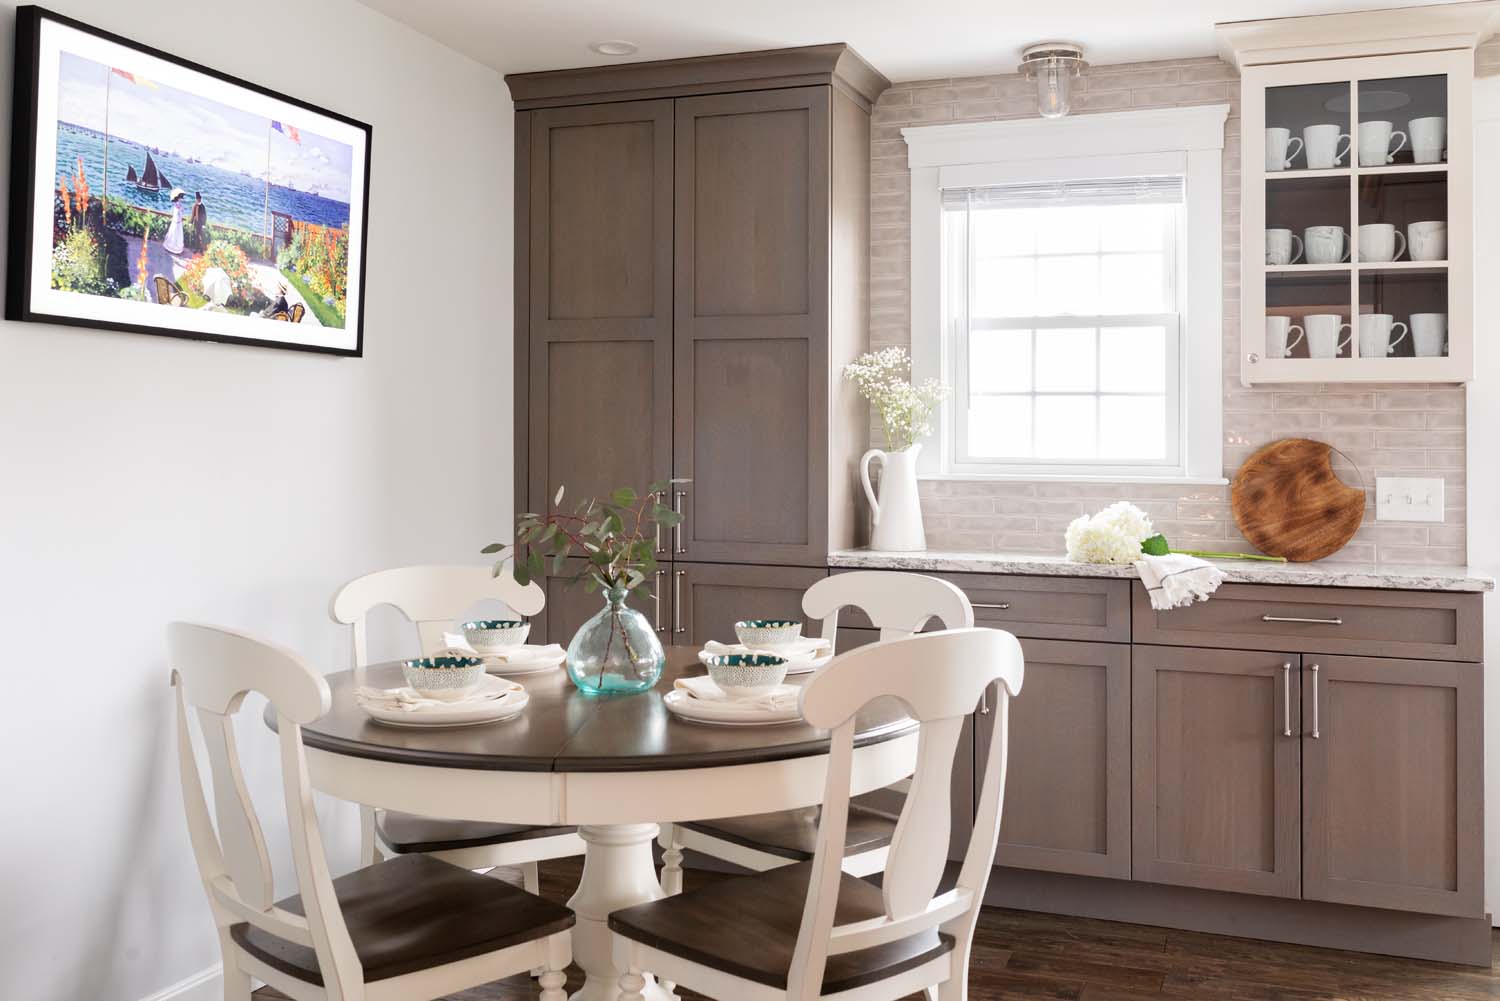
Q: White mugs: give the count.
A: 12